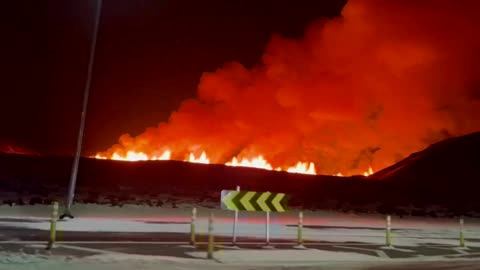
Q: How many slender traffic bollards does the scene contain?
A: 6